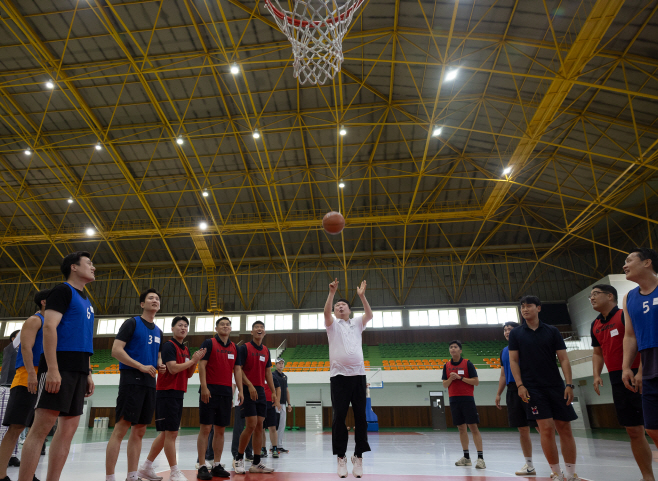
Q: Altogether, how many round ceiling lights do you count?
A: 12